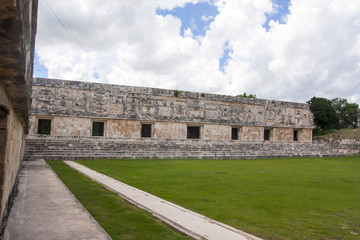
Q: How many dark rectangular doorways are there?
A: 7